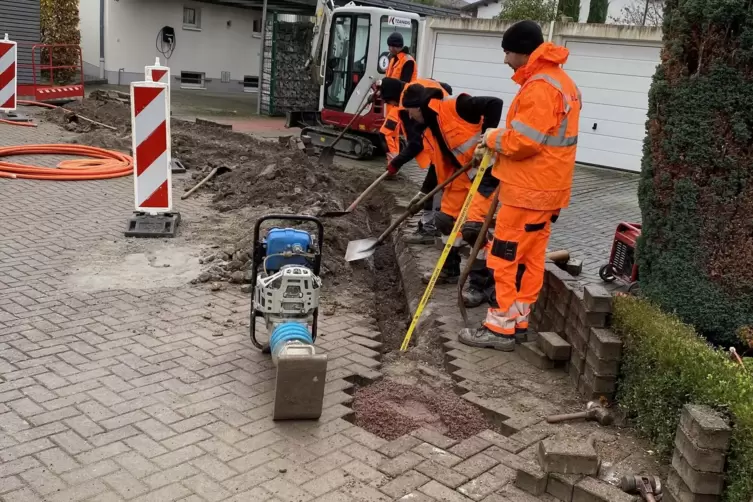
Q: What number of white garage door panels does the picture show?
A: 2